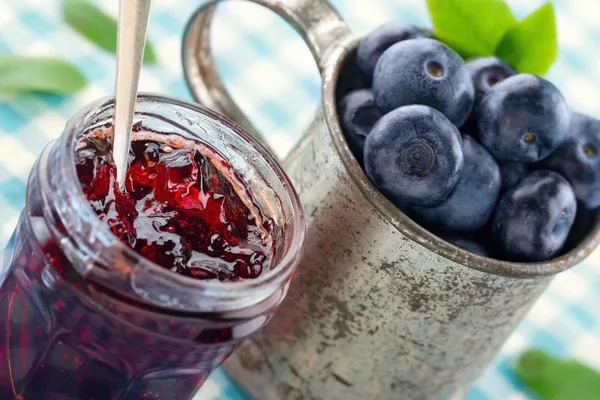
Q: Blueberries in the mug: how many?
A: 11